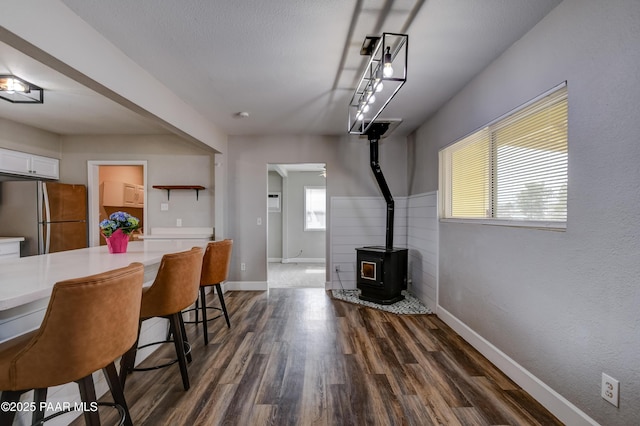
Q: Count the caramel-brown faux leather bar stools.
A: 3